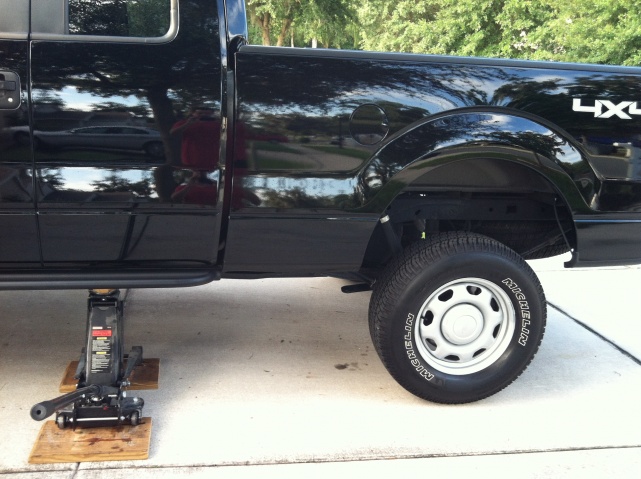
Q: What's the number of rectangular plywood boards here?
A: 2